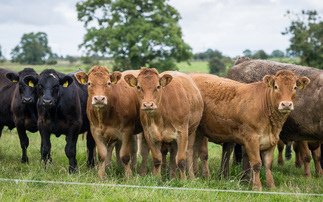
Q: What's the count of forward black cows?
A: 2